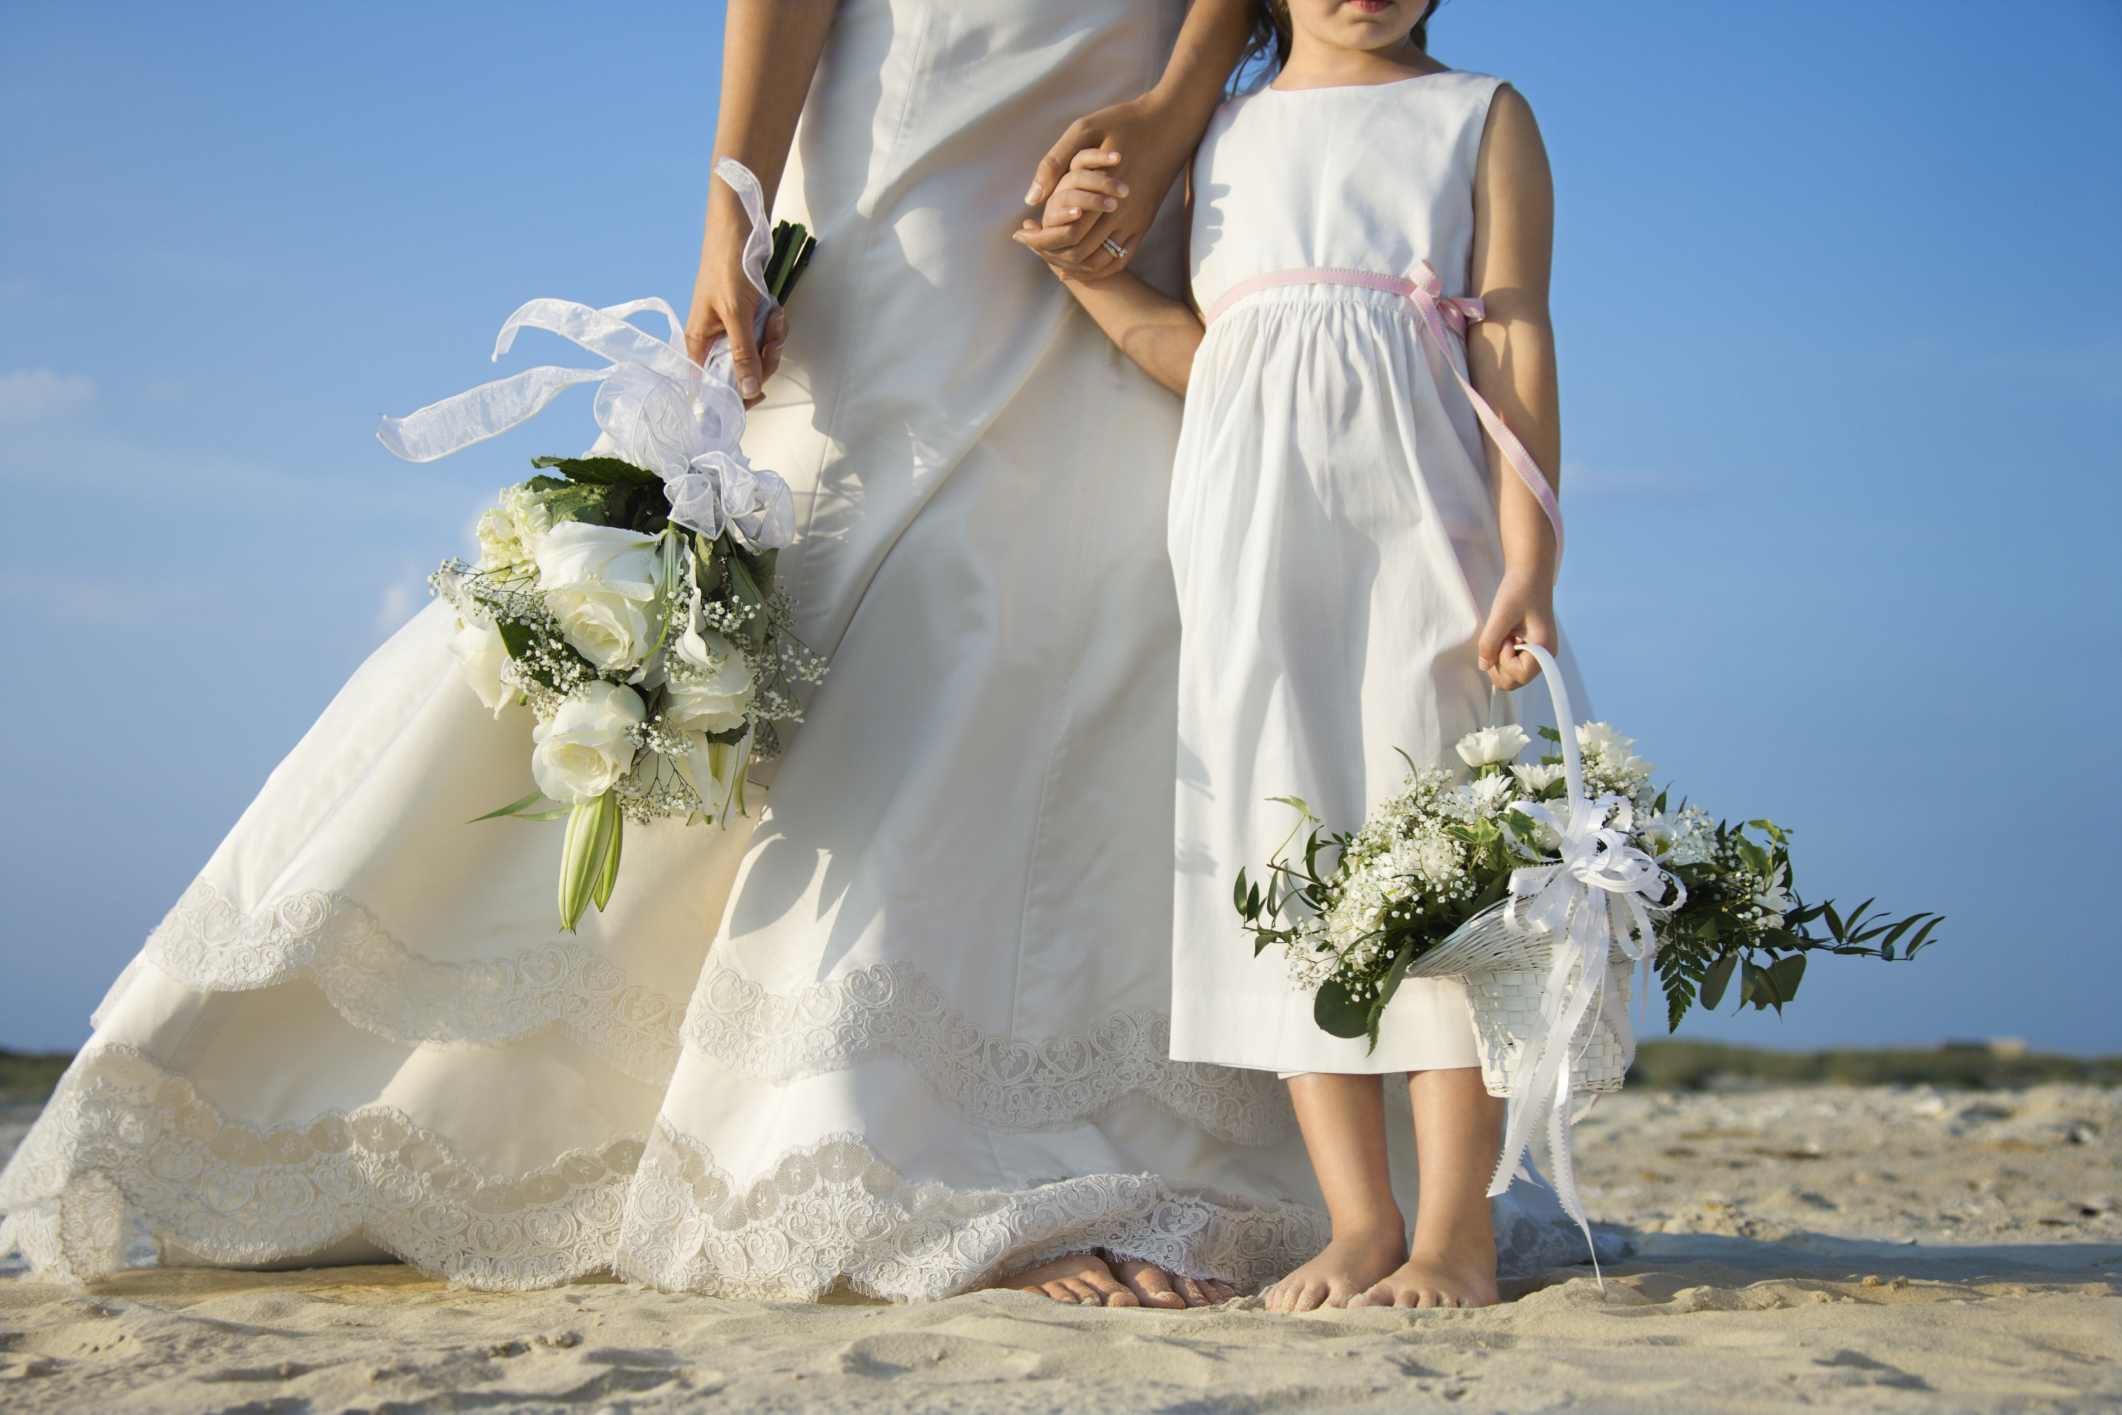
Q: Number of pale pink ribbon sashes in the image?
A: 1